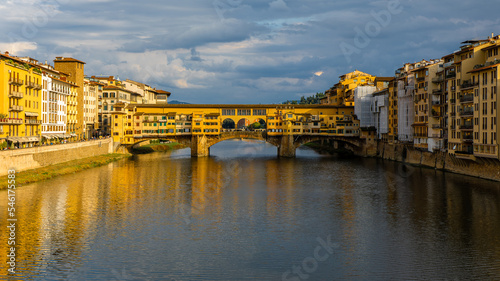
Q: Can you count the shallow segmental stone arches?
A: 3